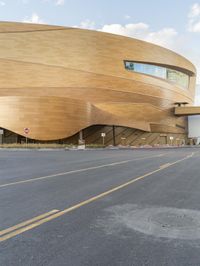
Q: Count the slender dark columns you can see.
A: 1